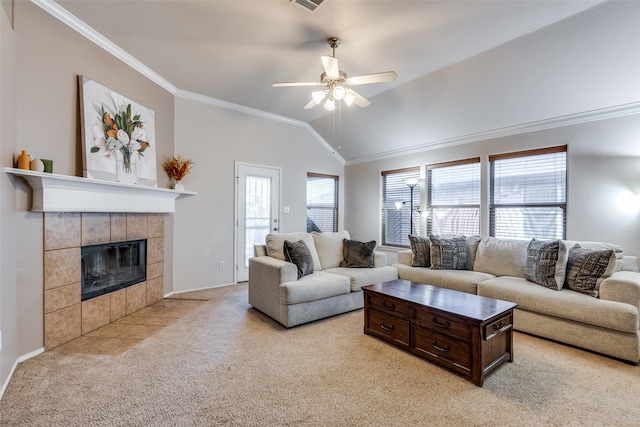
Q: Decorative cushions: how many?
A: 6